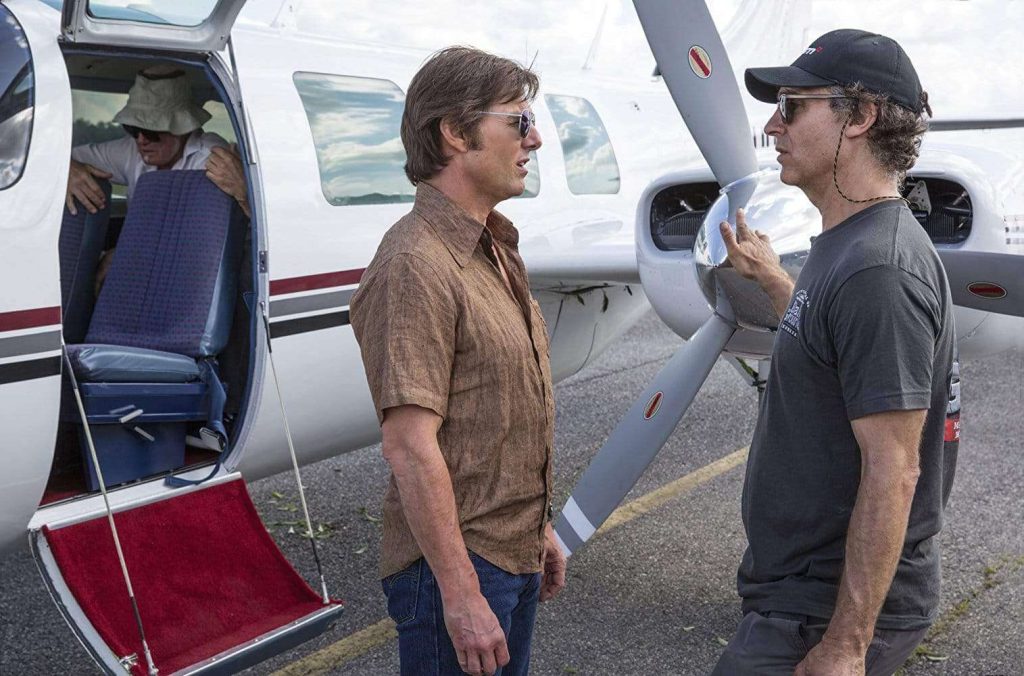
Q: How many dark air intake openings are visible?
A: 2